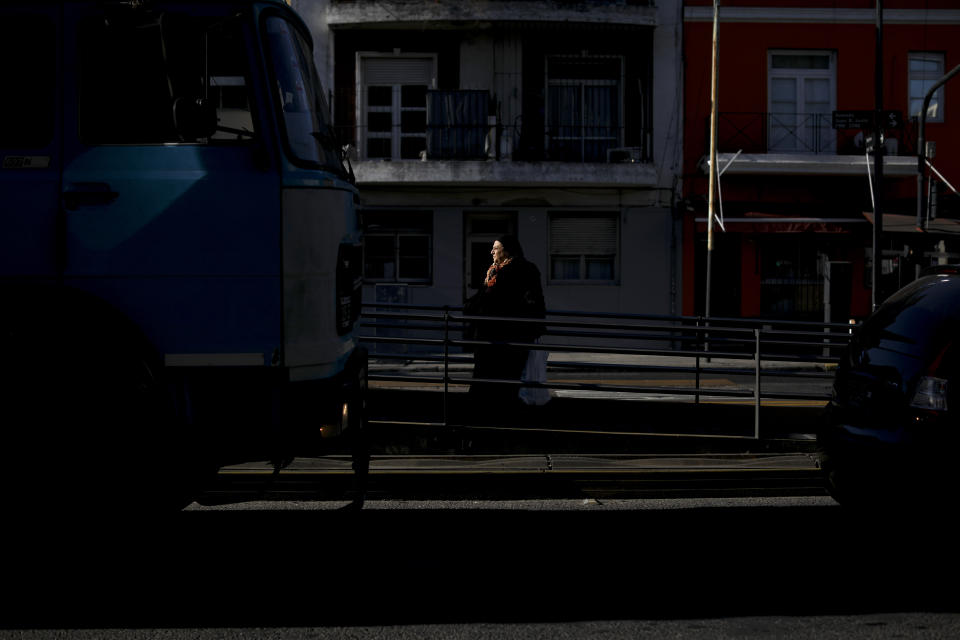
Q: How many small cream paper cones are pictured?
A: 0